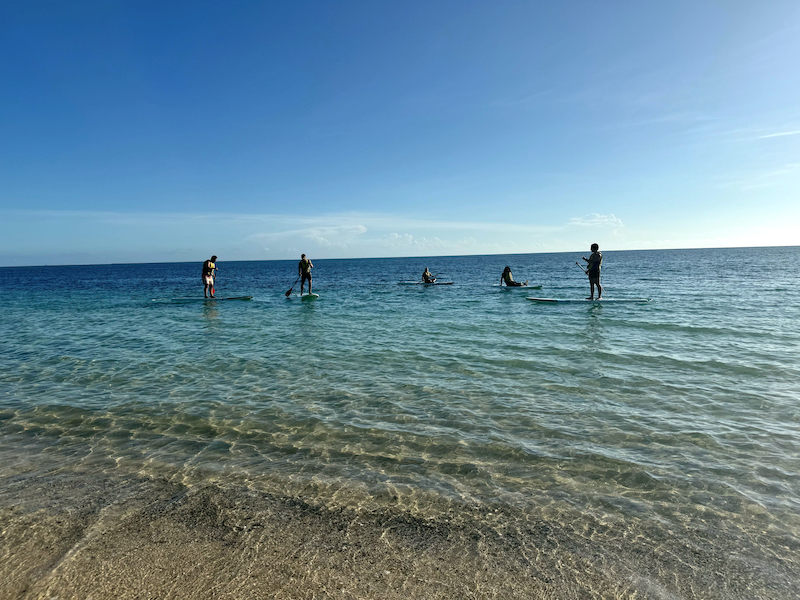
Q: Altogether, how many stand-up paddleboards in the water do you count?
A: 5